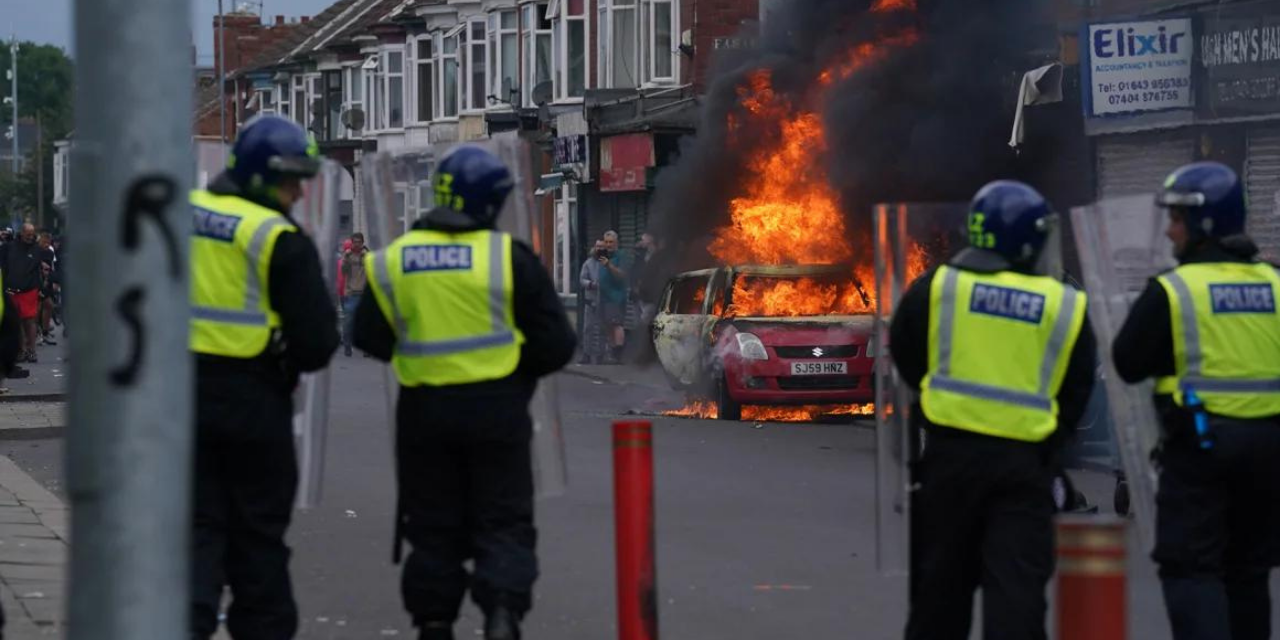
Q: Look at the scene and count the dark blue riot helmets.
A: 4